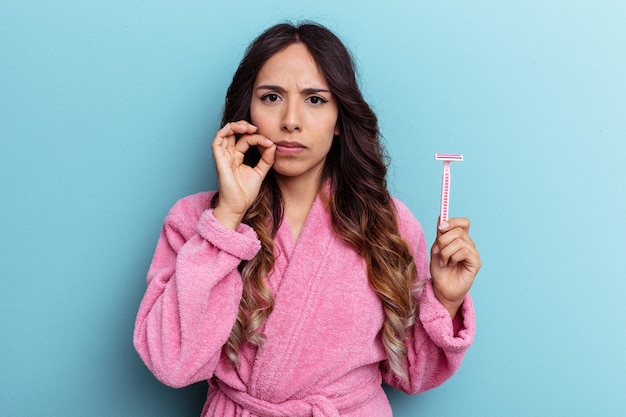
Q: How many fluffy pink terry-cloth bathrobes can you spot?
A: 1